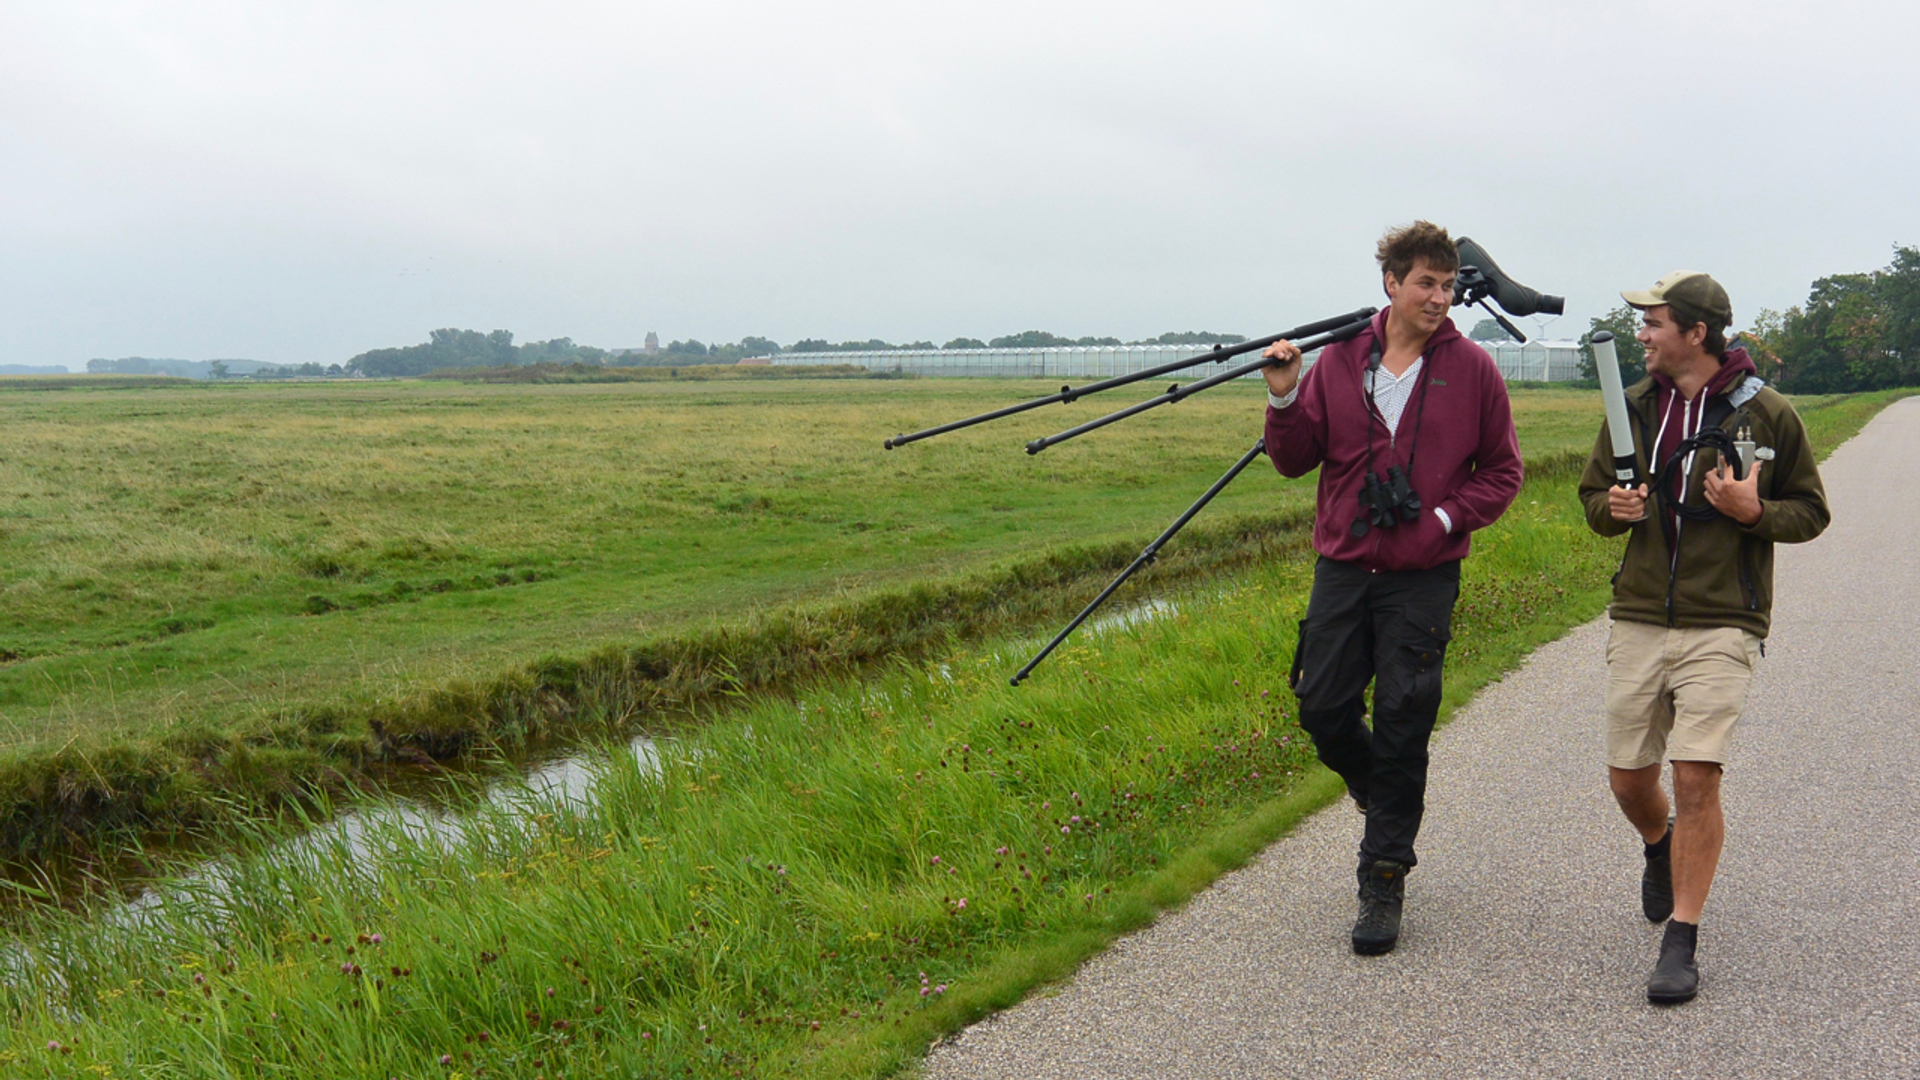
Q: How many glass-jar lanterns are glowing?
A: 0